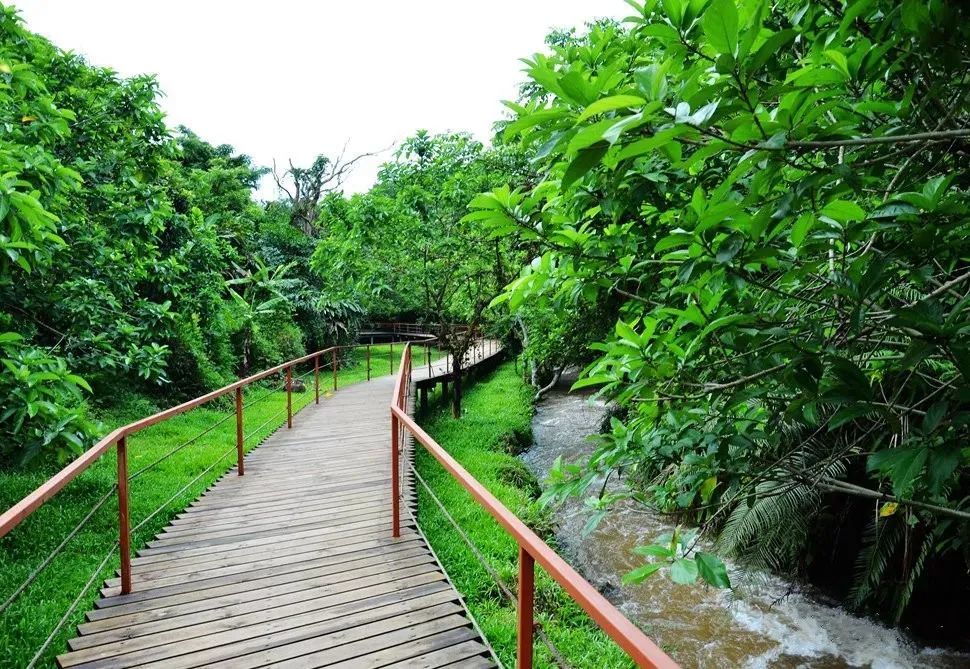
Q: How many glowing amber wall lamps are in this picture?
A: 0